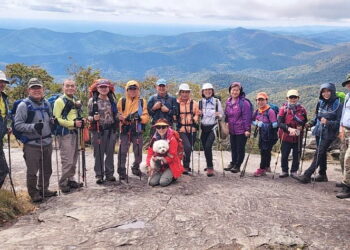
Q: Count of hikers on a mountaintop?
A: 14